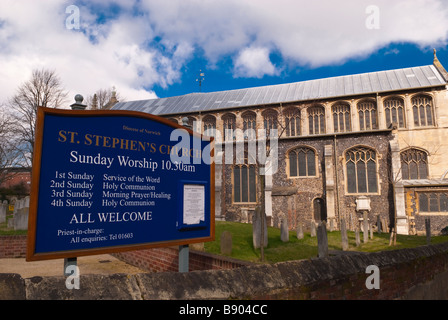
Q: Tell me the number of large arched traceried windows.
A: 4